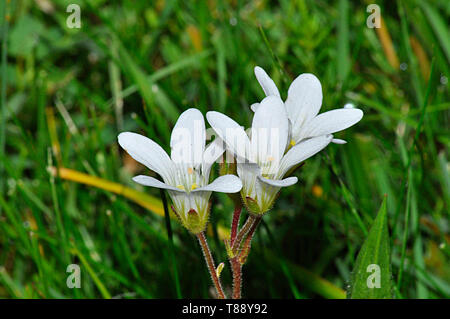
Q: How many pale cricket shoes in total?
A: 0